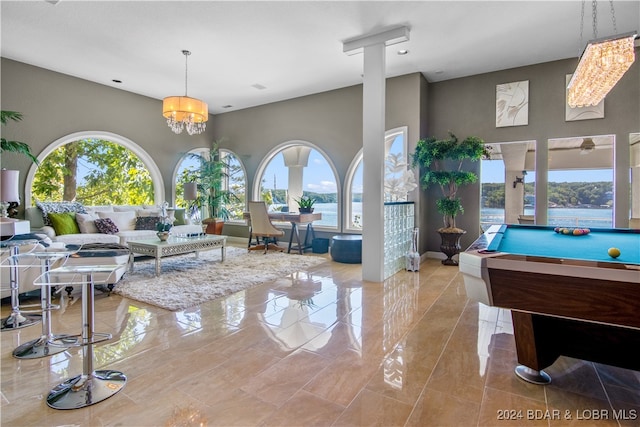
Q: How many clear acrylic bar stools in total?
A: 3